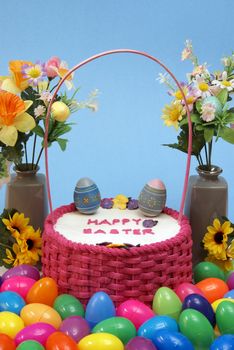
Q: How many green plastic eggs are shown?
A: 7